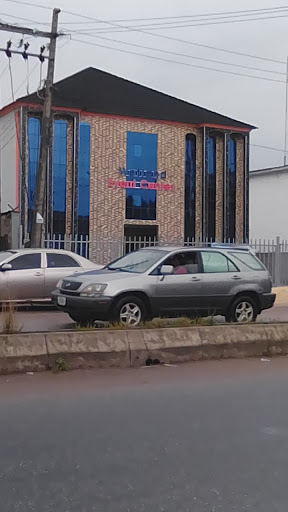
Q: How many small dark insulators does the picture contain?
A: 3